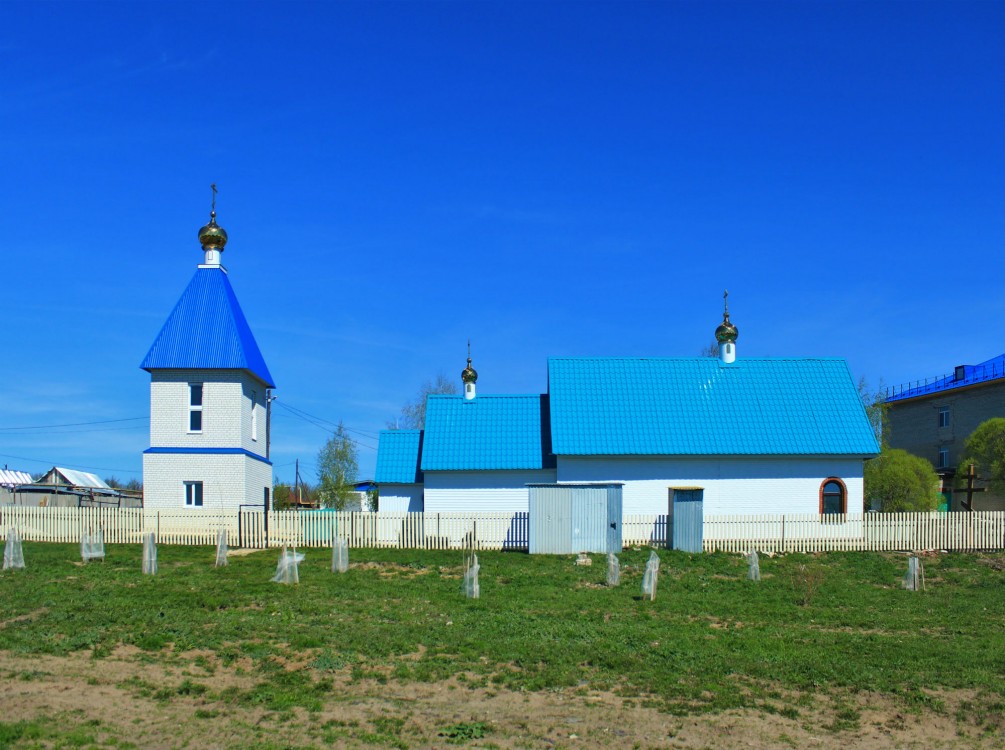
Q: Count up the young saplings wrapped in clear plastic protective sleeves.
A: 11